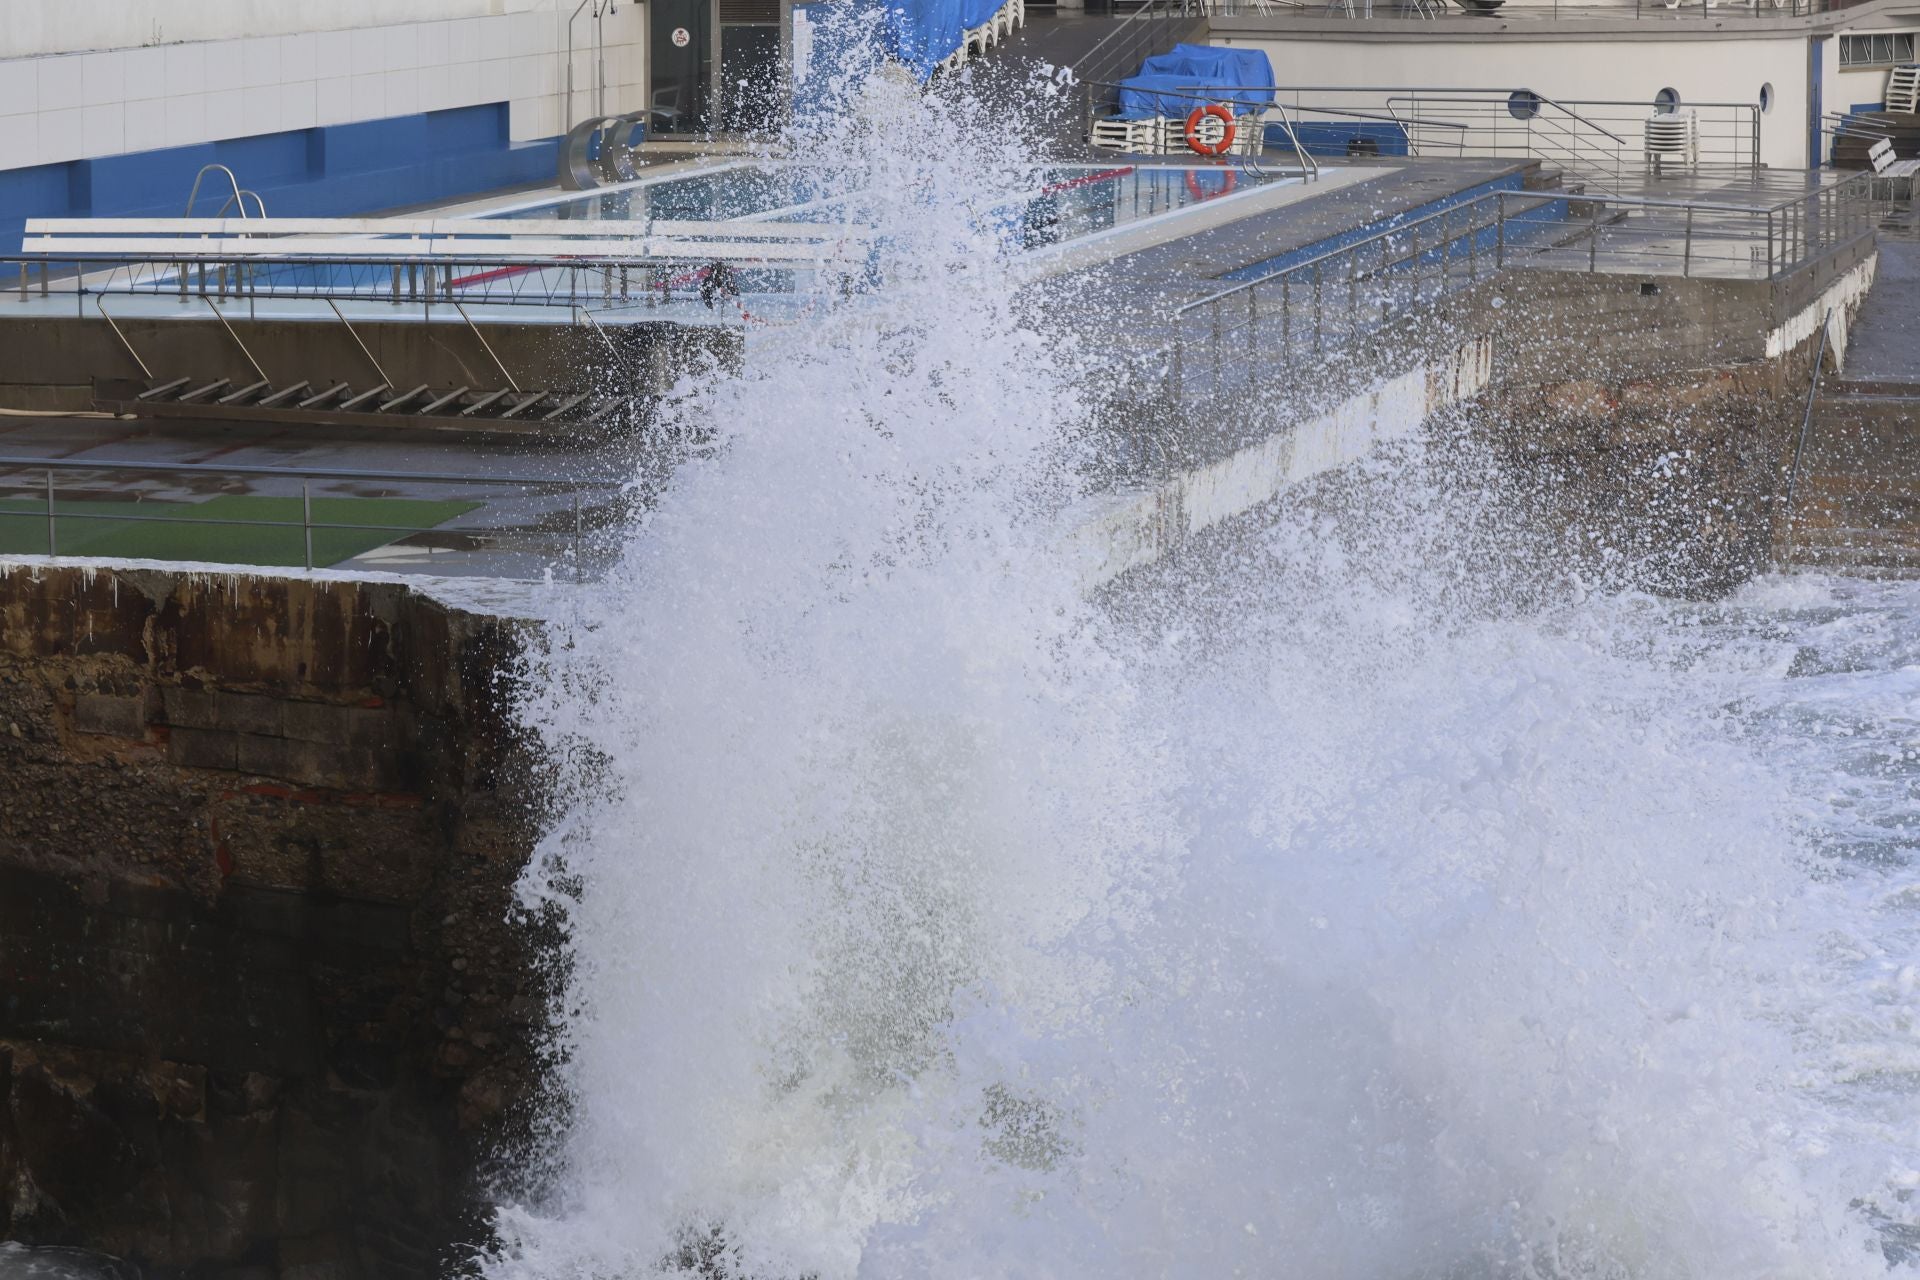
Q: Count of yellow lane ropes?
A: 0